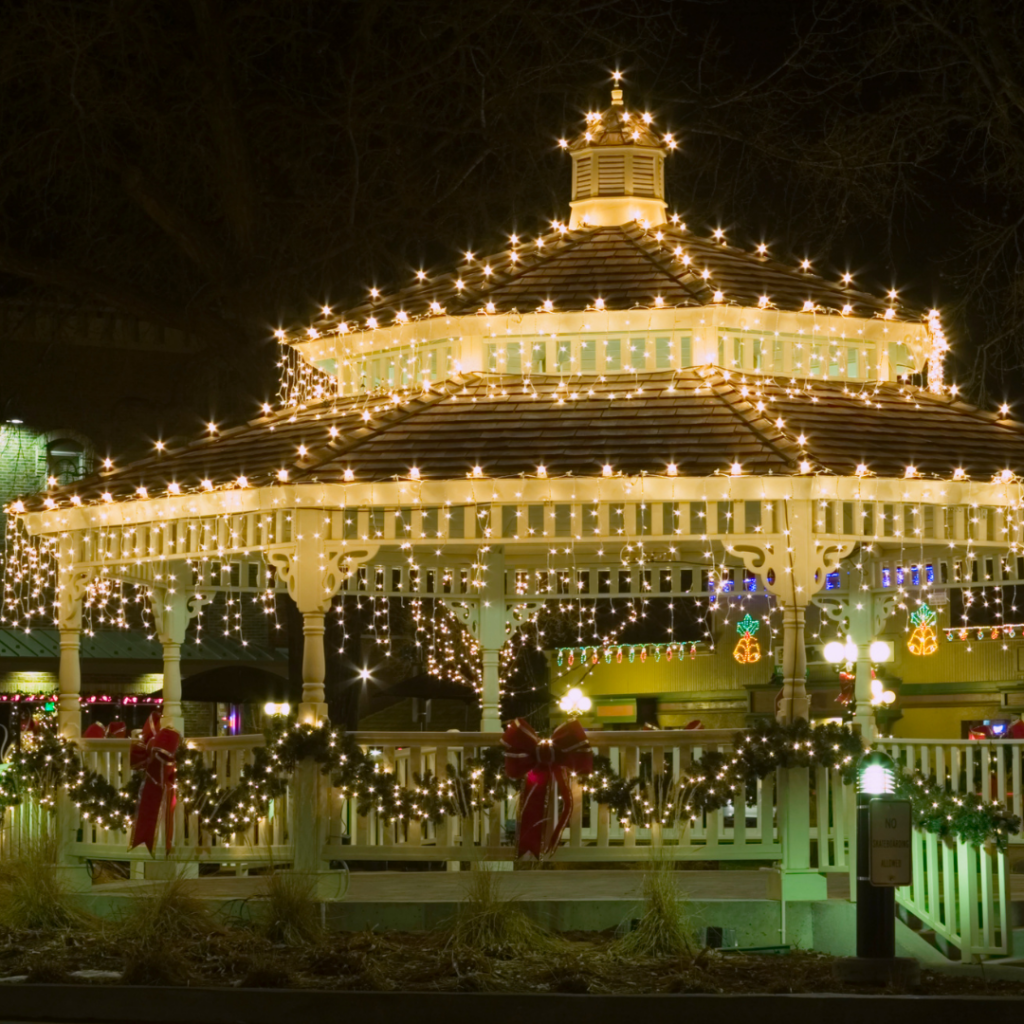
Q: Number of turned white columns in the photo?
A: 6